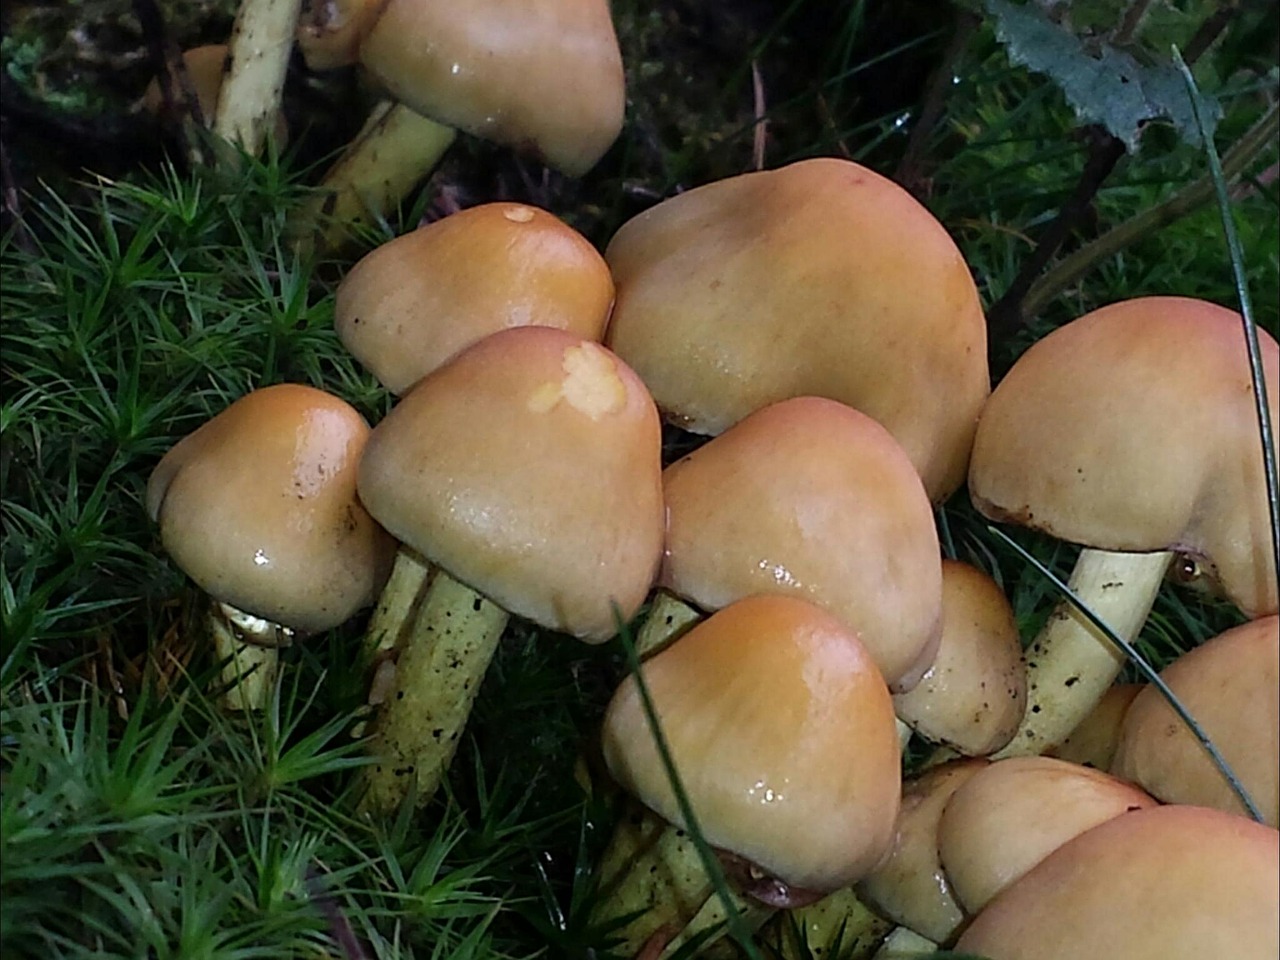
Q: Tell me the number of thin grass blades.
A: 3